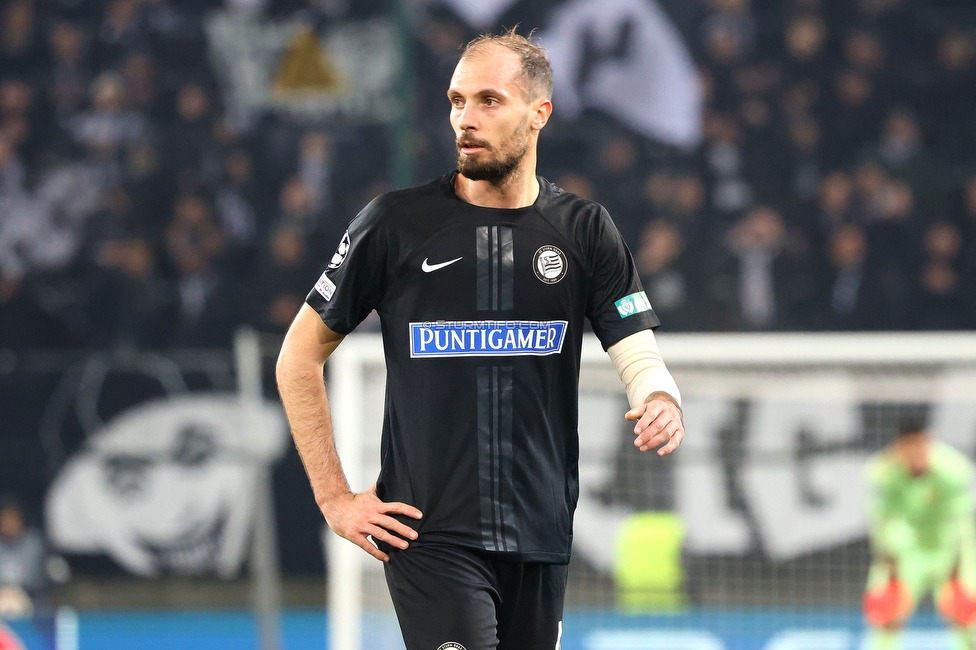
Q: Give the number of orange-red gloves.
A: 2